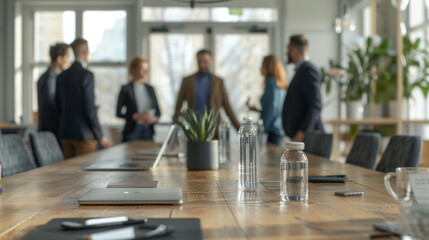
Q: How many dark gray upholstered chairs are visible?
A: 5